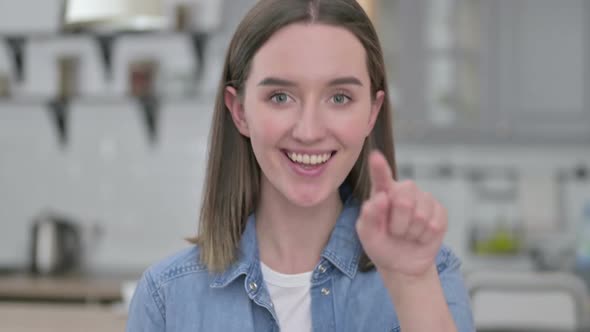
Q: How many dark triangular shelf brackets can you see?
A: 5